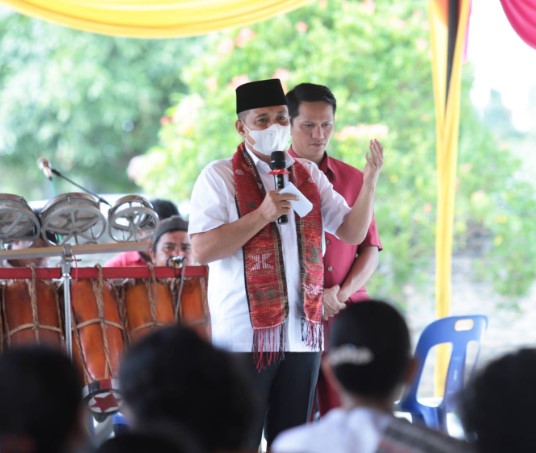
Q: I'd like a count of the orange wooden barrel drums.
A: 4